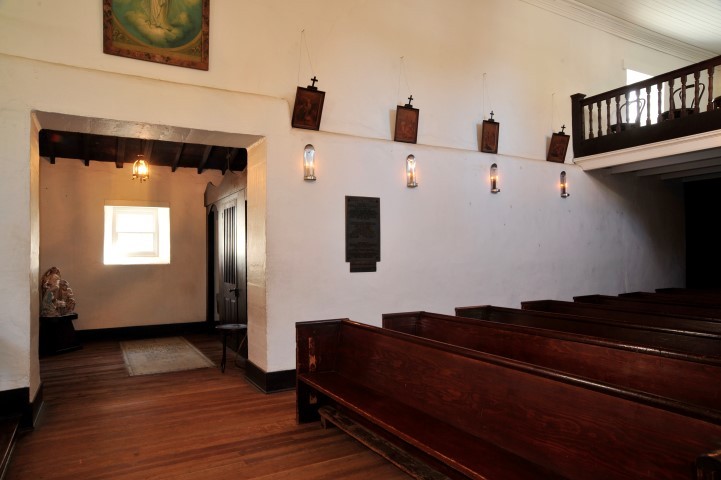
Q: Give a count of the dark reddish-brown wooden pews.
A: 7